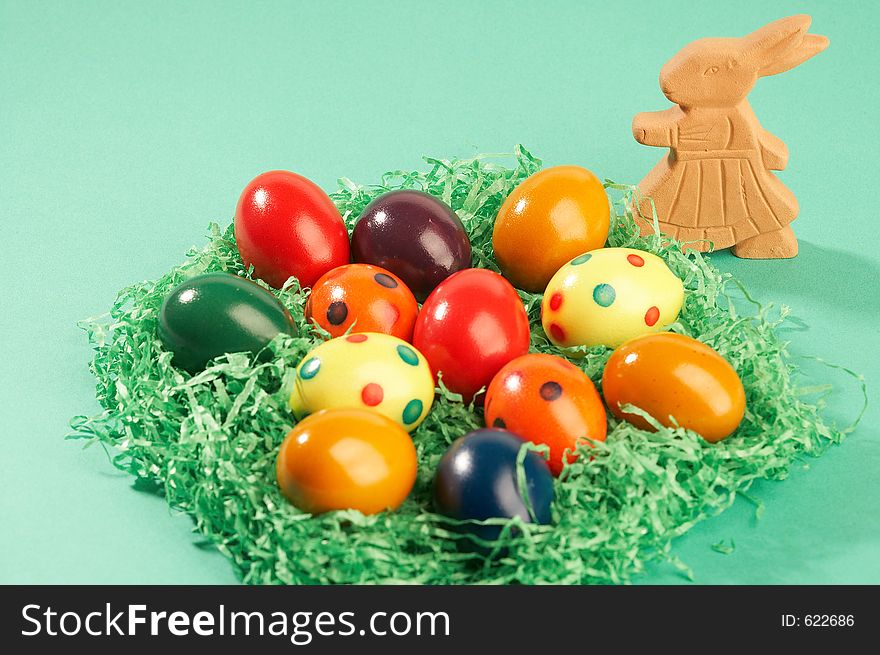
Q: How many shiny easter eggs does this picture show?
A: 12